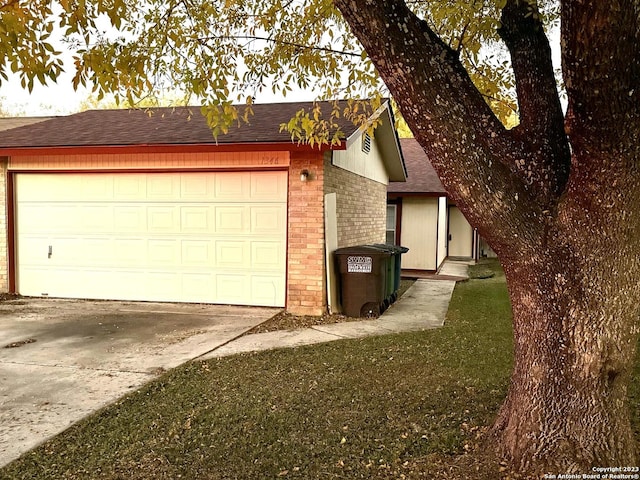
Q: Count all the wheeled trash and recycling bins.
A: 3